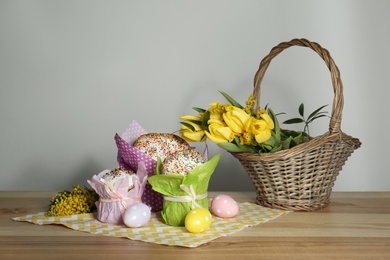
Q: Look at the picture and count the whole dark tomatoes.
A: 0